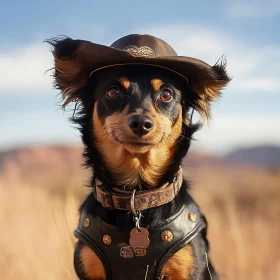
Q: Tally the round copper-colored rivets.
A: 4